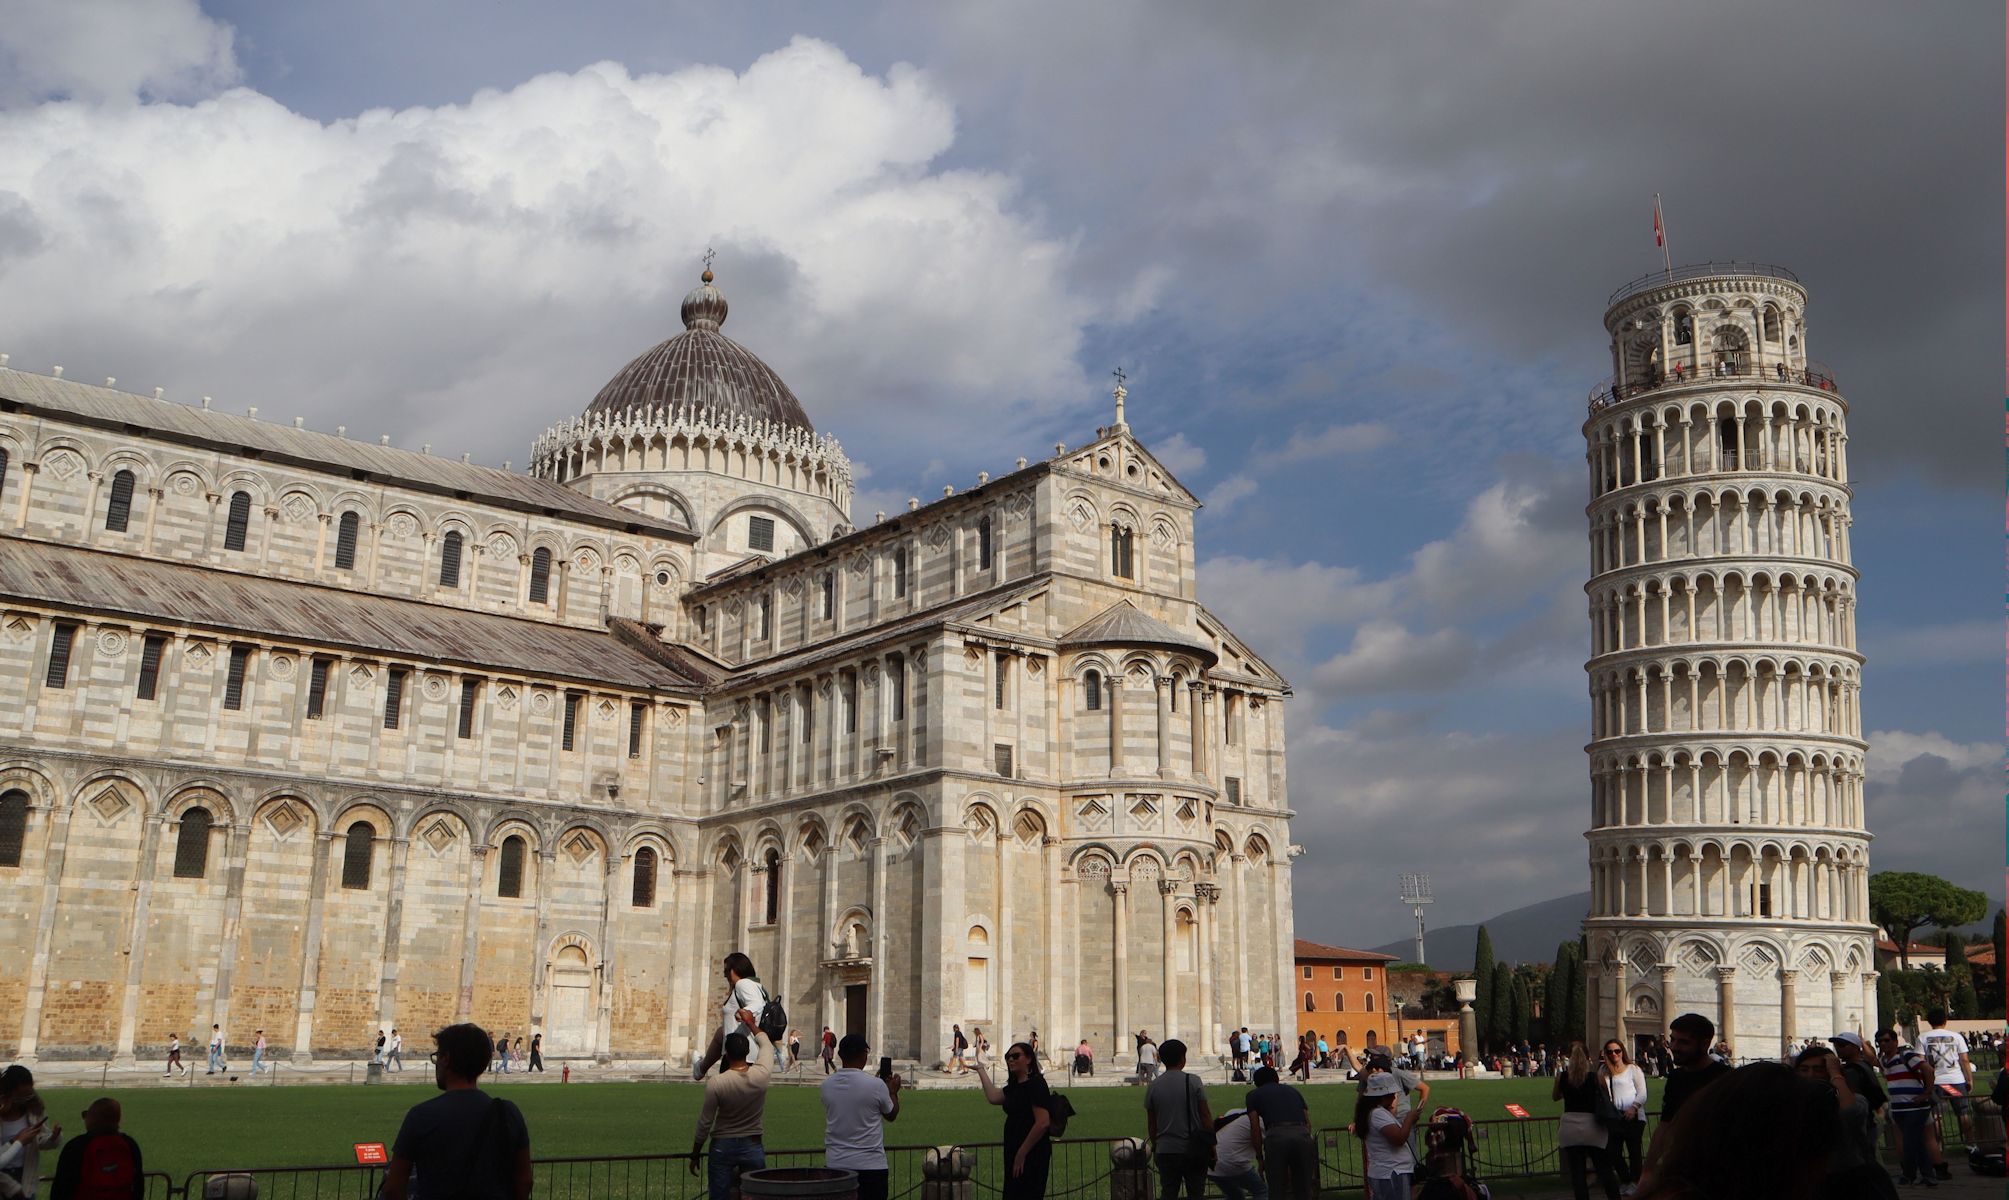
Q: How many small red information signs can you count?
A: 3